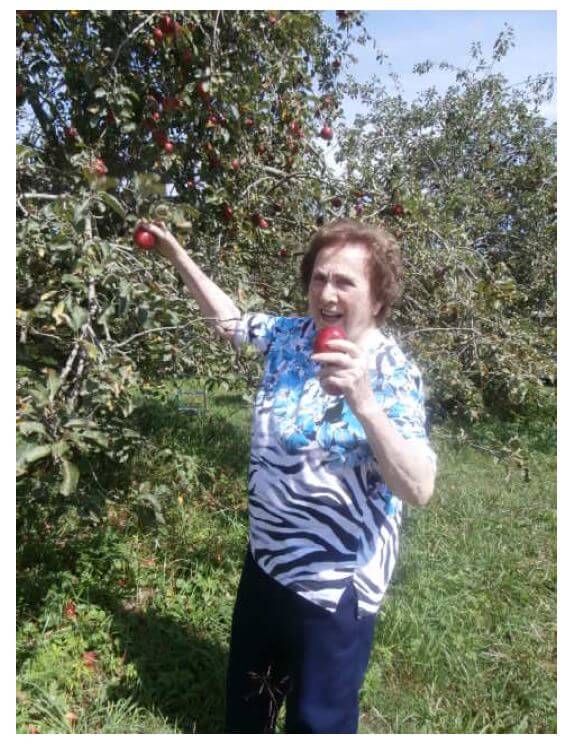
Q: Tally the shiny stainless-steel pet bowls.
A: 0